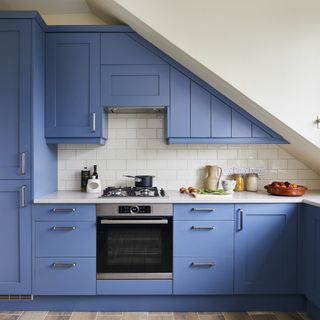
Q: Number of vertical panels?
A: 5